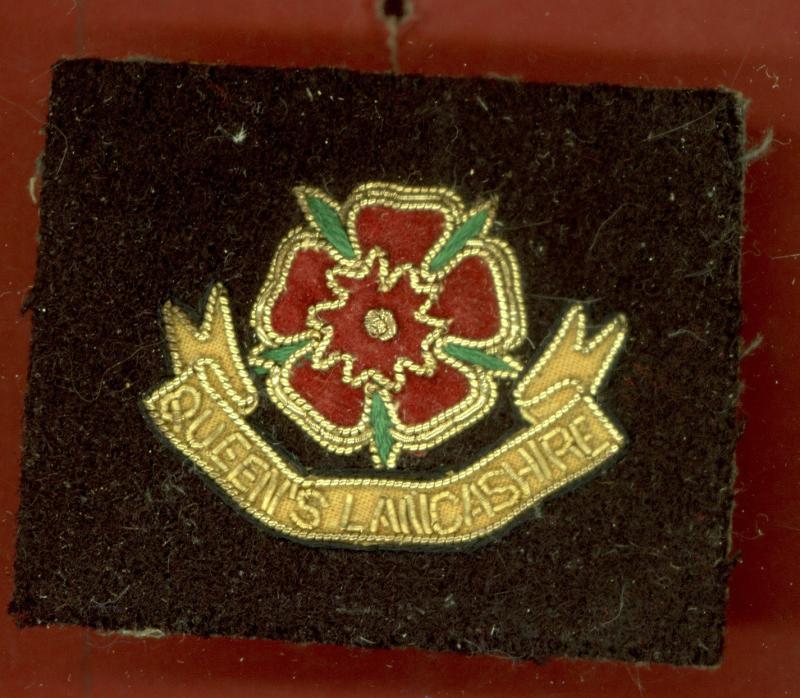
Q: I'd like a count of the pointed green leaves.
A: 5